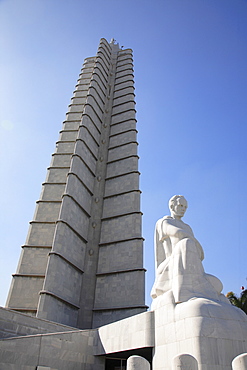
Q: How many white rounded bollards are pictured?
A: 3